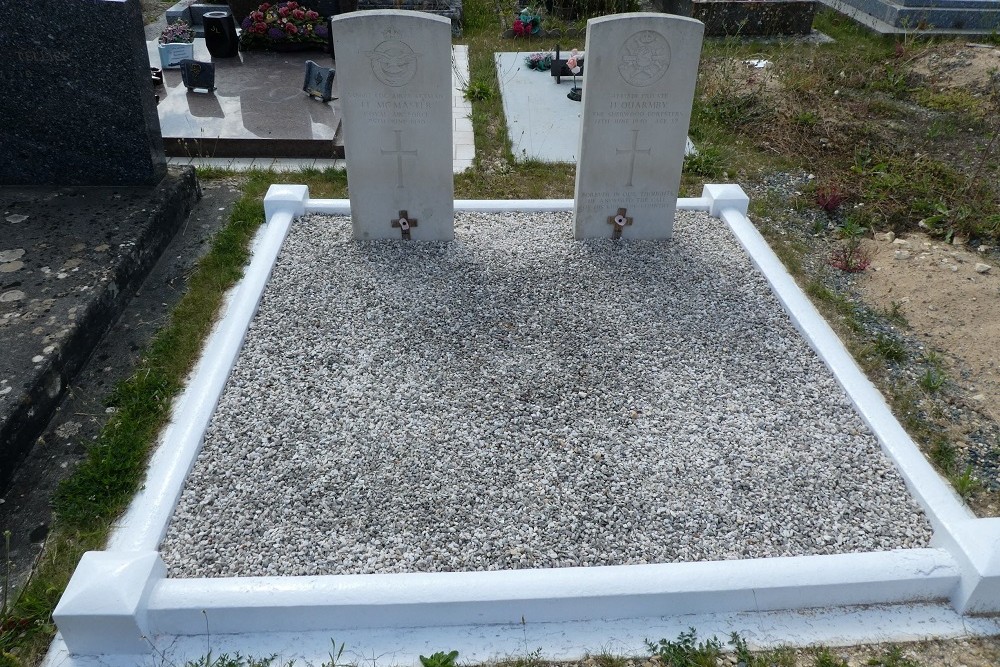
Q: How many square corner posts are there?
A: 4